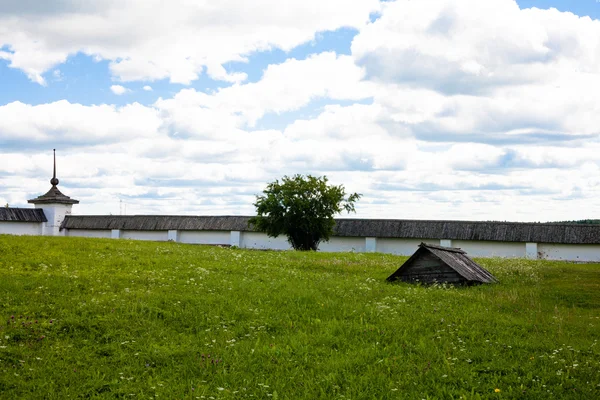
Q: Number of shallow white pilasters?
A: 6